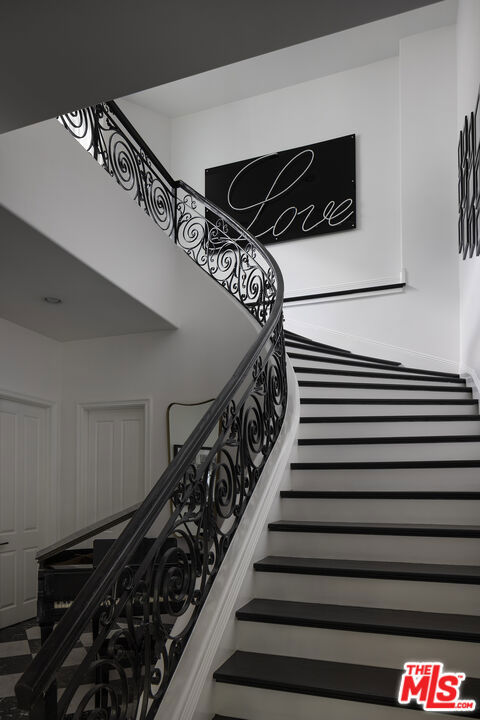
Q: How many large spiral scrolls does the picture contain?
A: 11